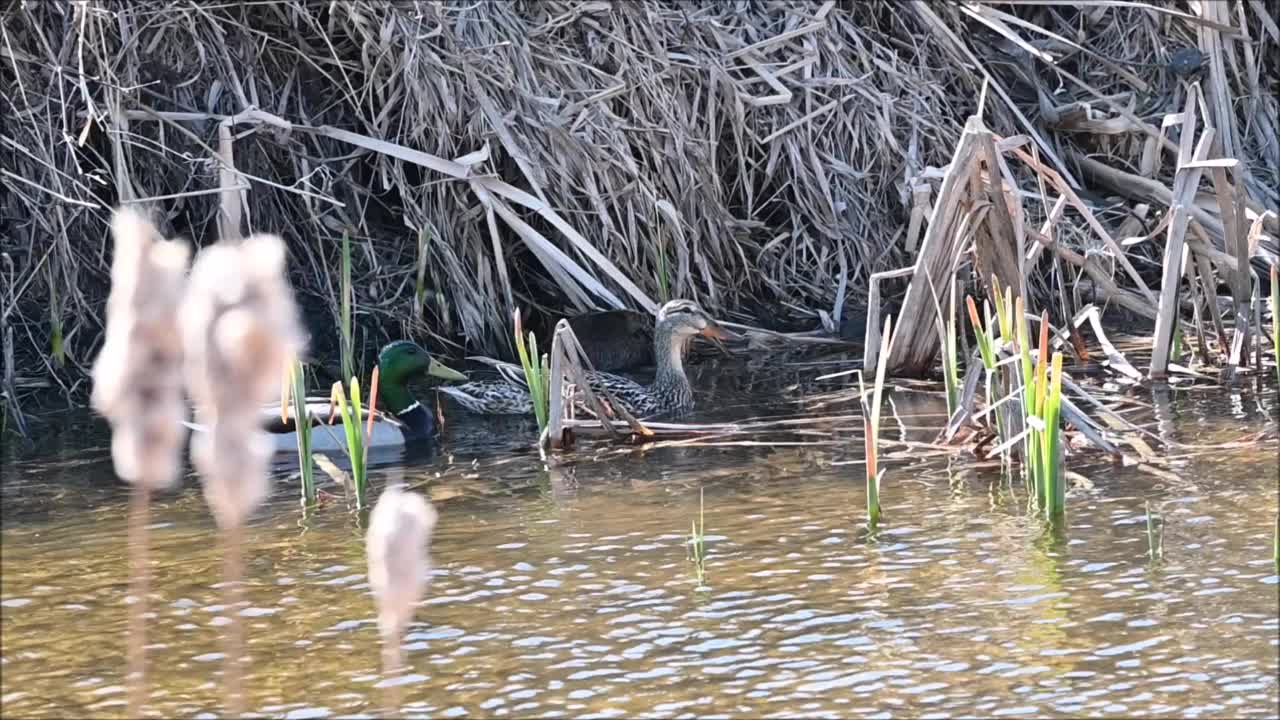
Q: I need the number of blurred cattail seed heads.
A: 3